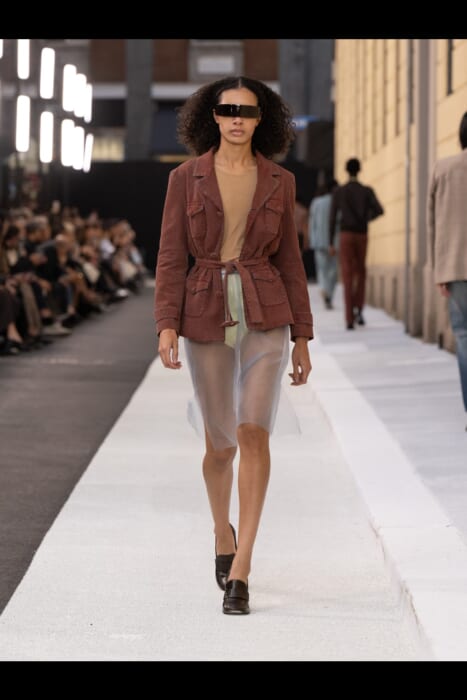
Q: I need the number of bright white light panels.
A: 11